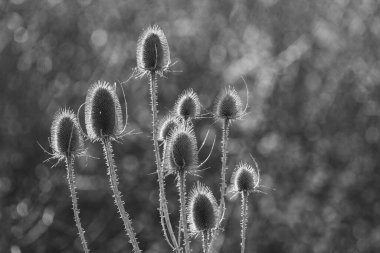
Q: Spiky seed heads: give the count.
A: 9